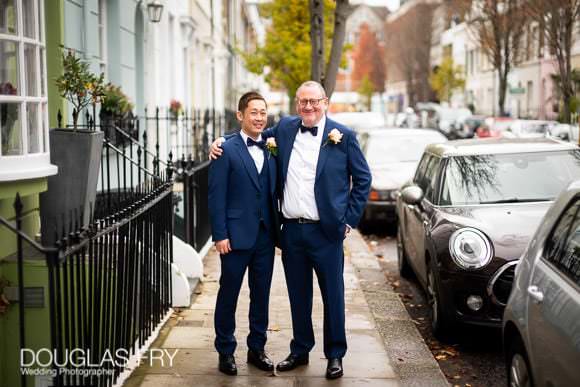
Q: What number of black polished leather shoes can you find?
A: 4